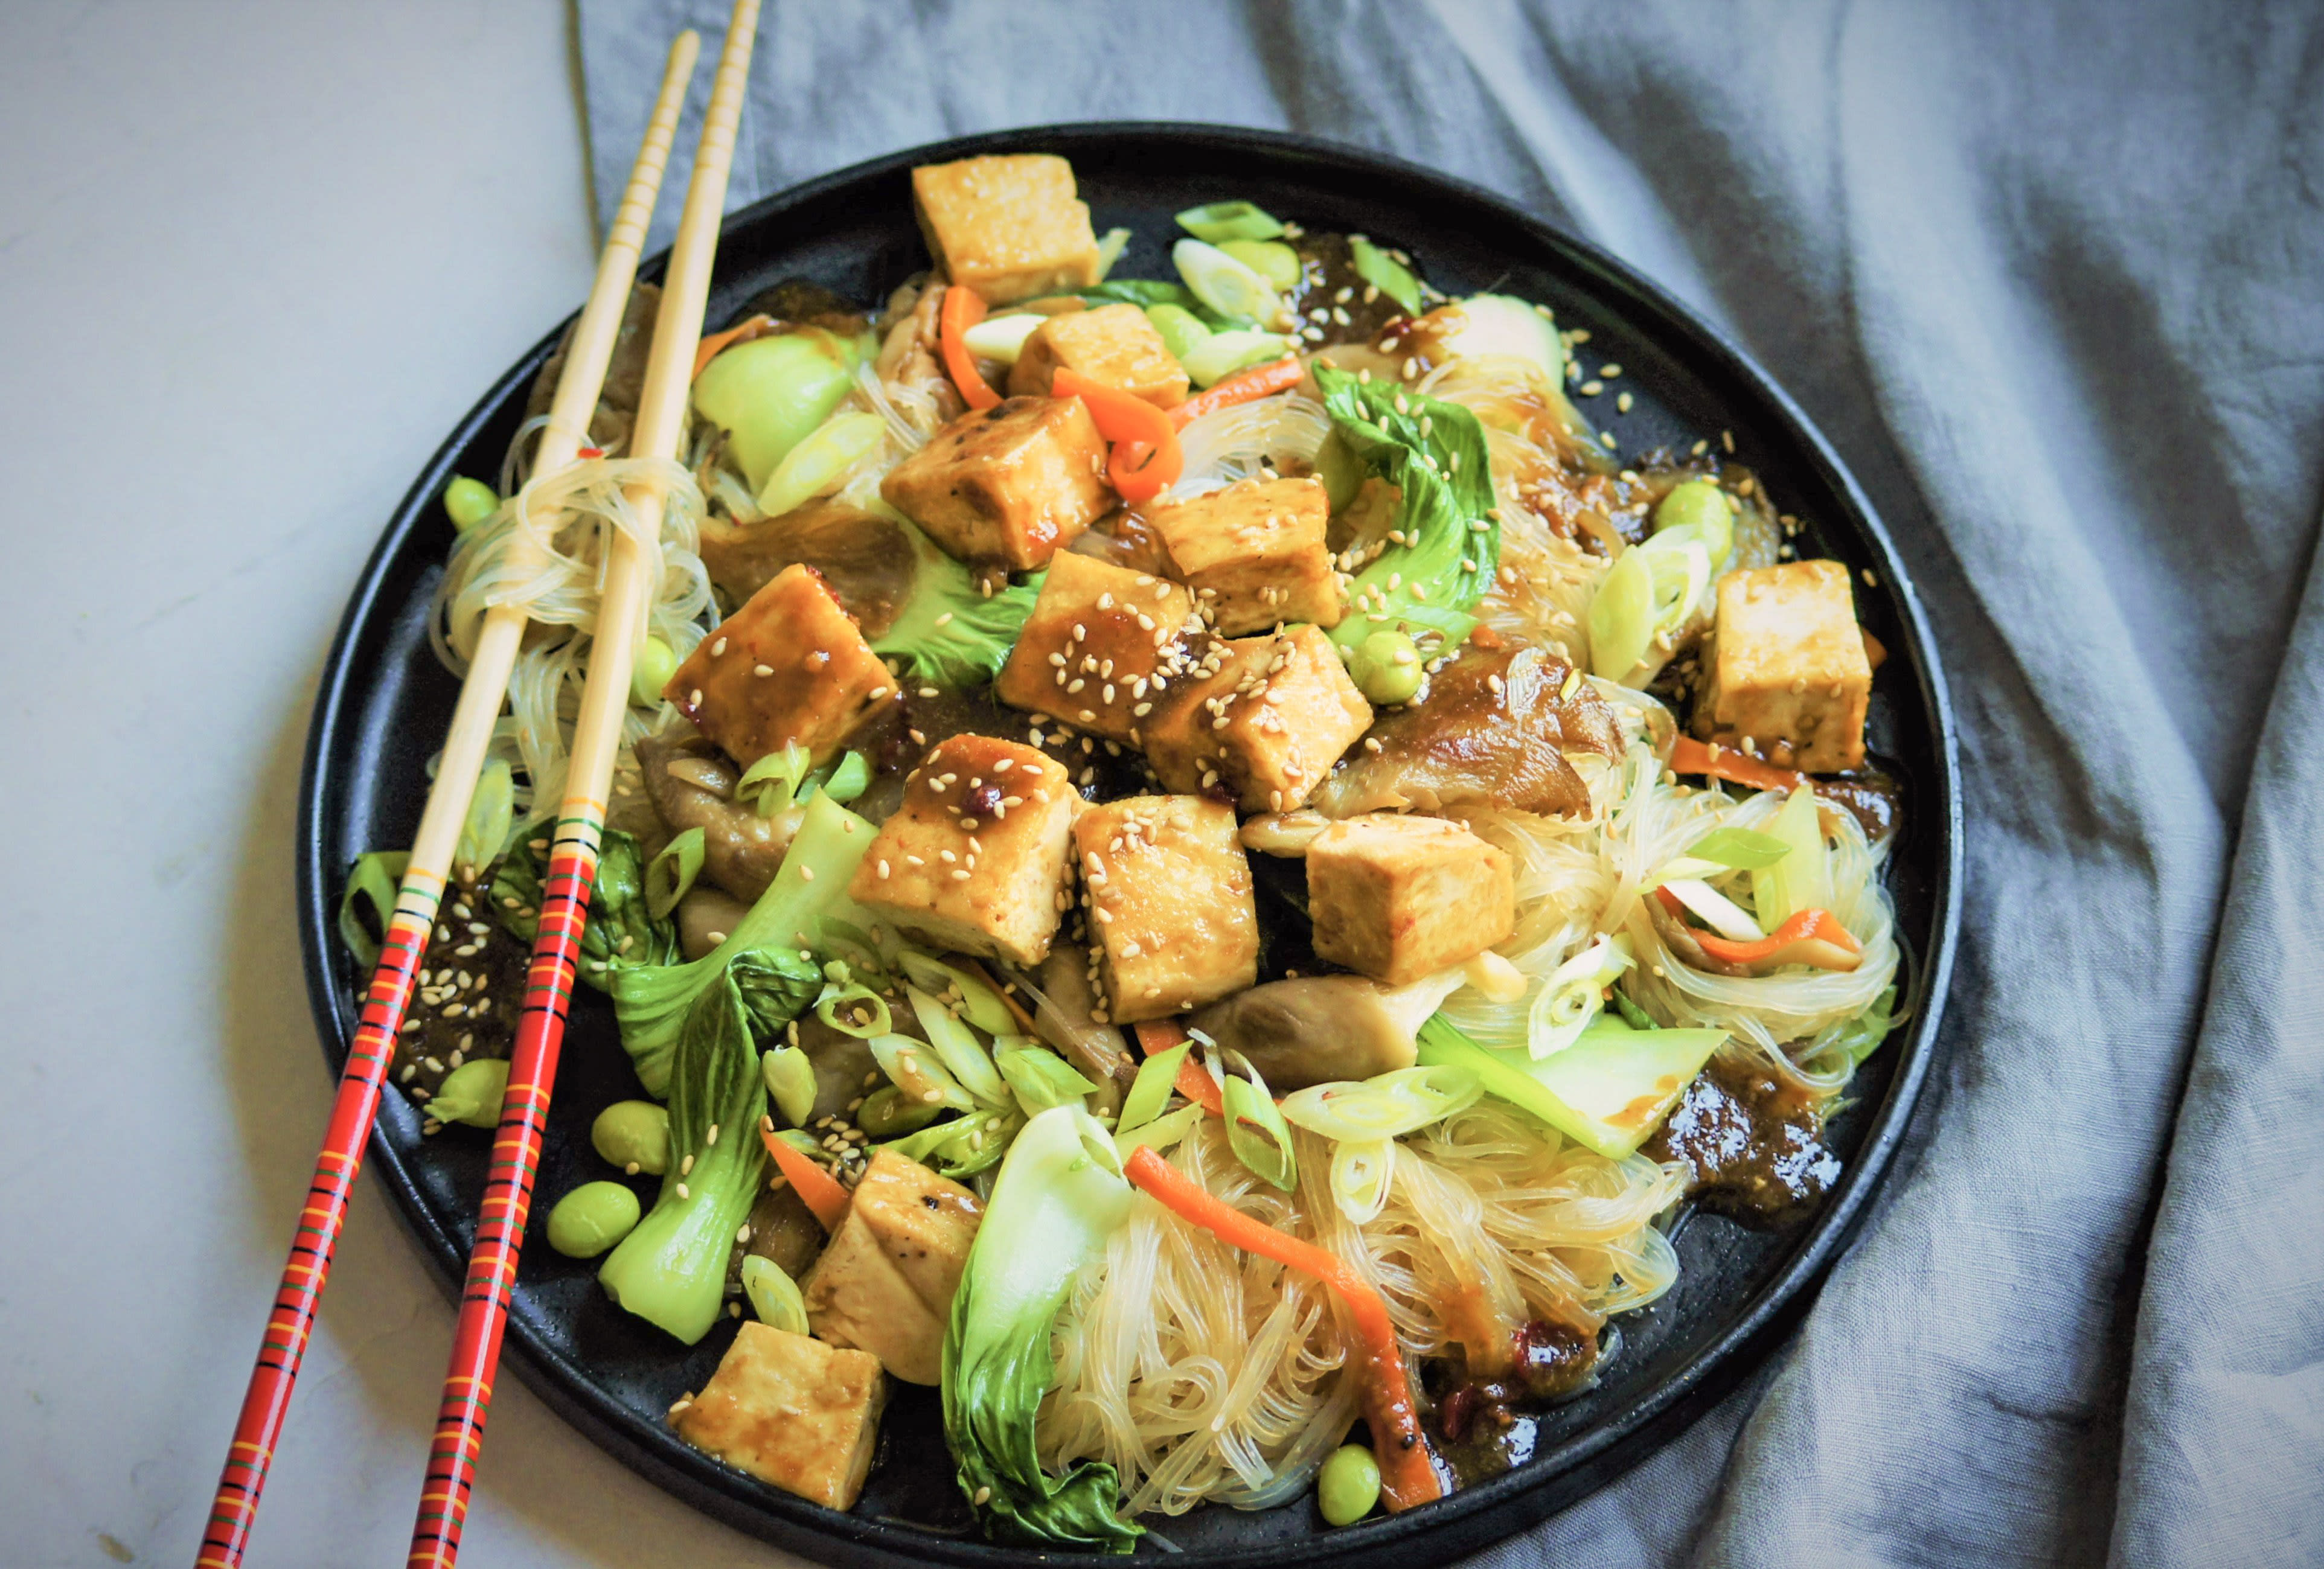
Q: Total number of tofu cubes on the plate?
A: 13